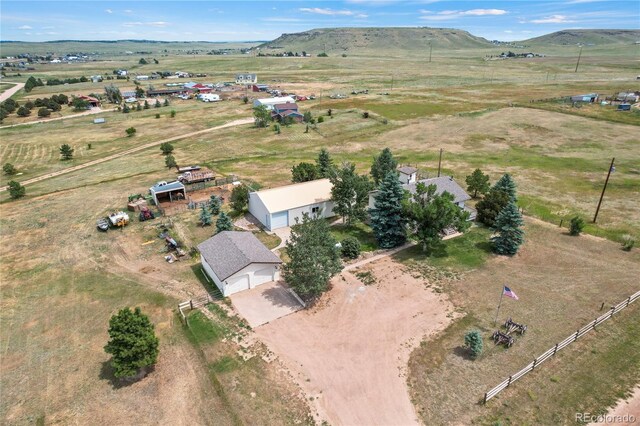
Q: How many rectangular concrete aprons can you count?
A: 1